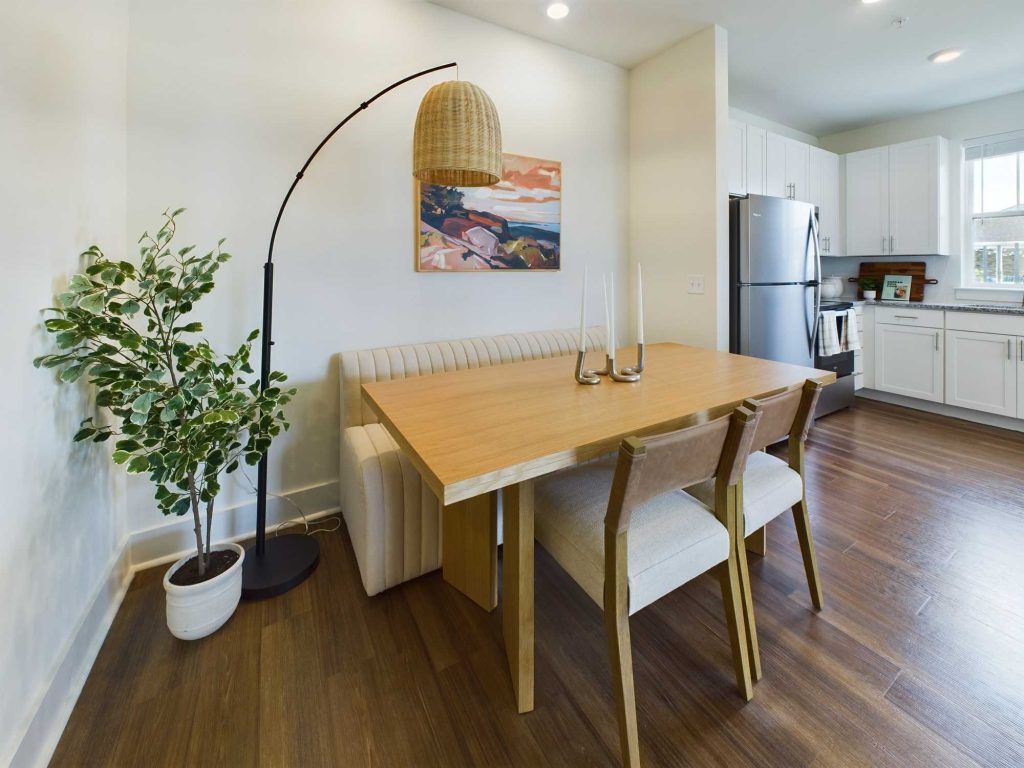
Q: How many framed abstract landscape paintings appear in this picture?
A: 1